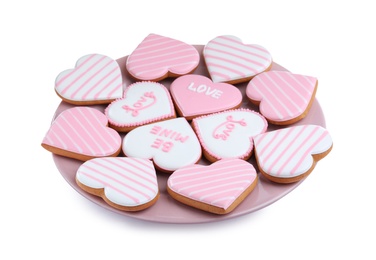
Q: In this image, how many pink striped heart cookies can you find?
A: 4